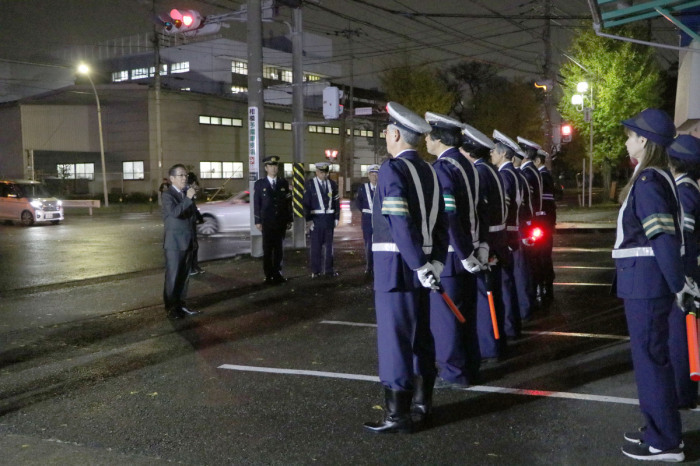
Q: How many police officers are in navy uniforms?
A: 12